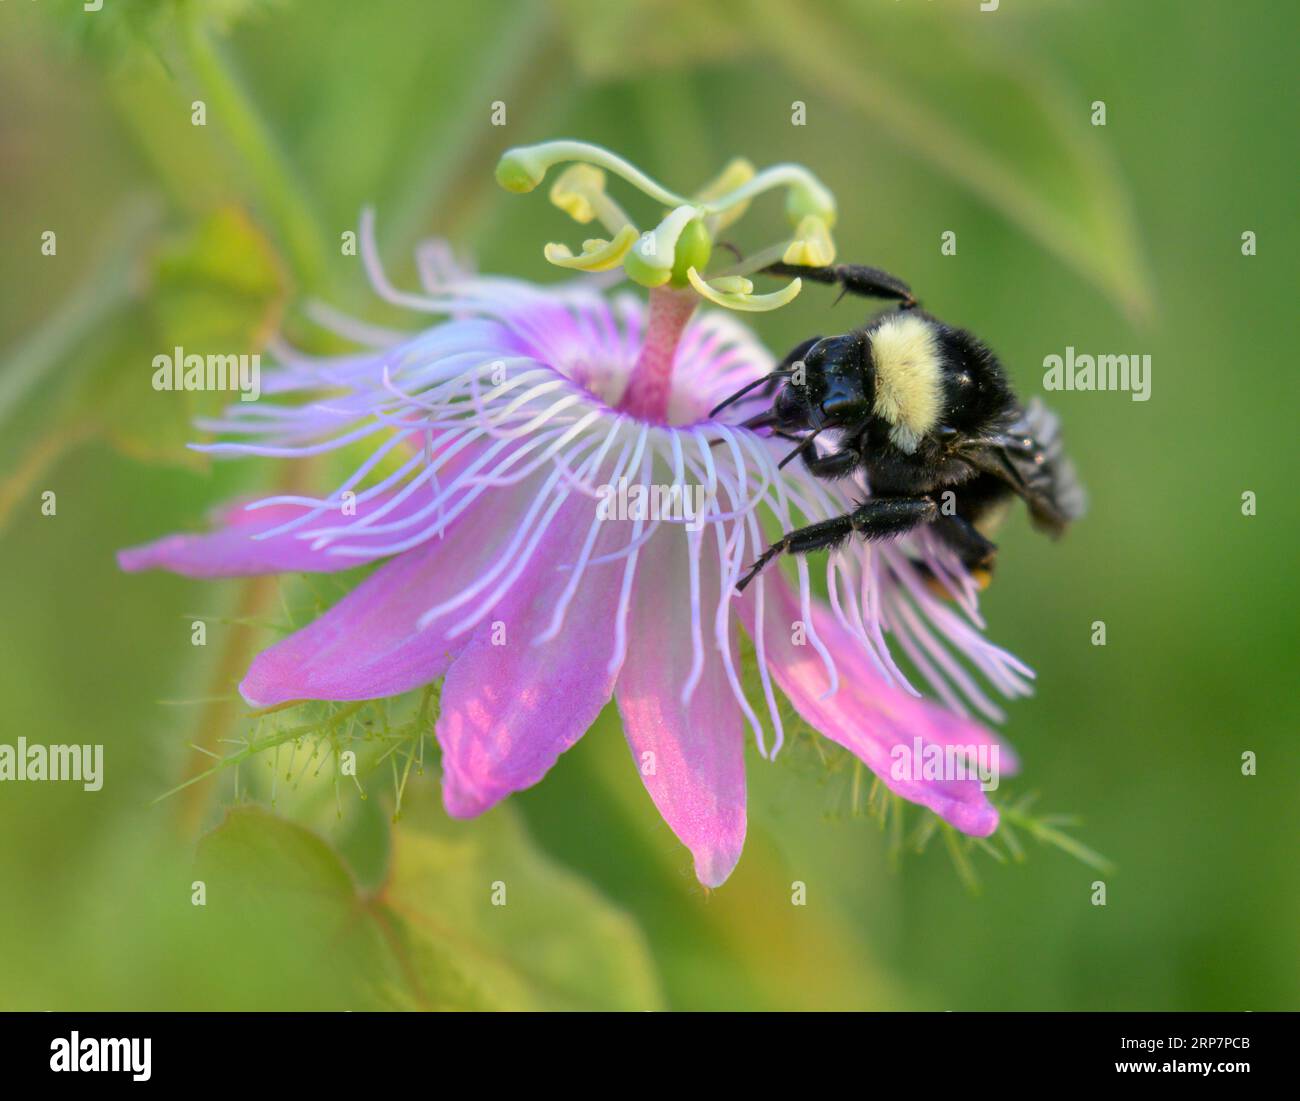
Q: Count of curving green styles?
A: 3